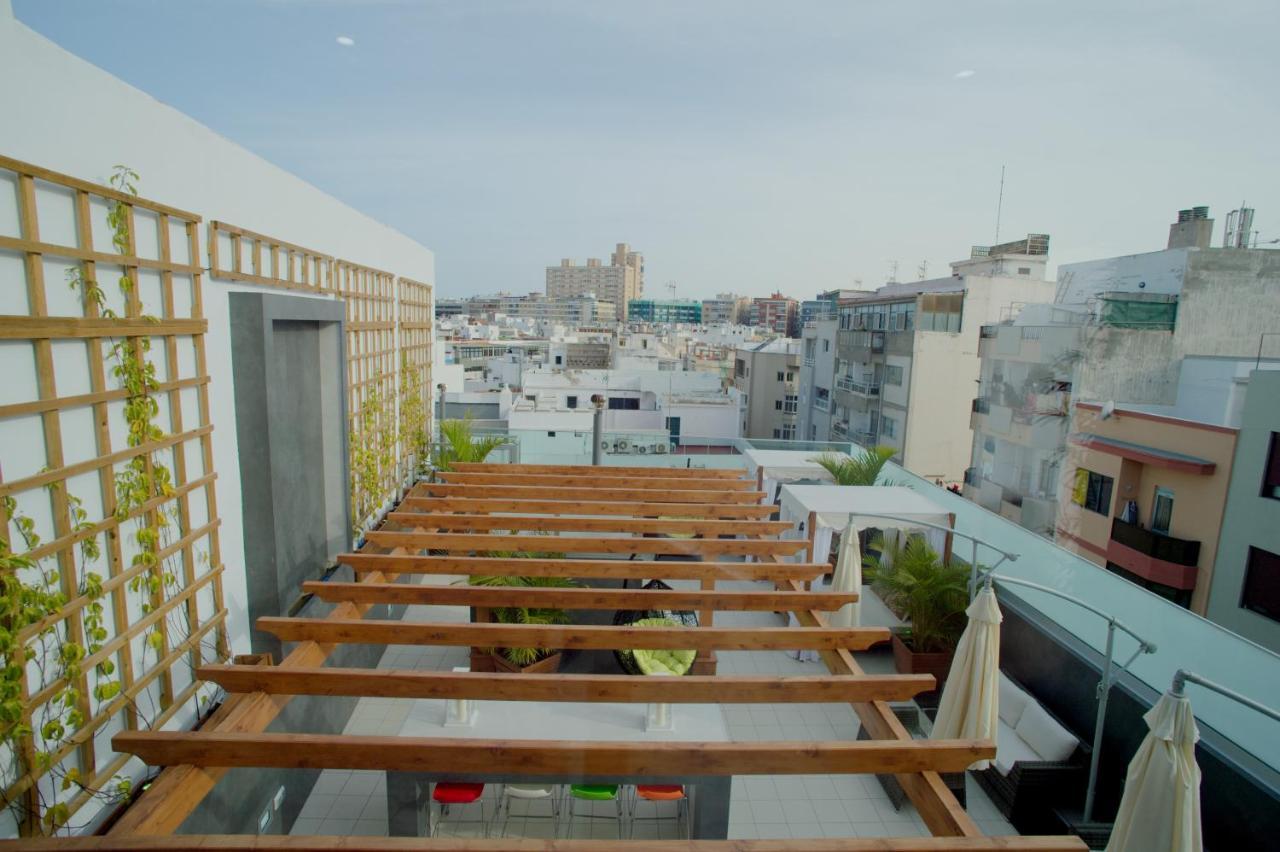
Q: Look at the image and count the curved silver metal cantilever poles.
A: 3